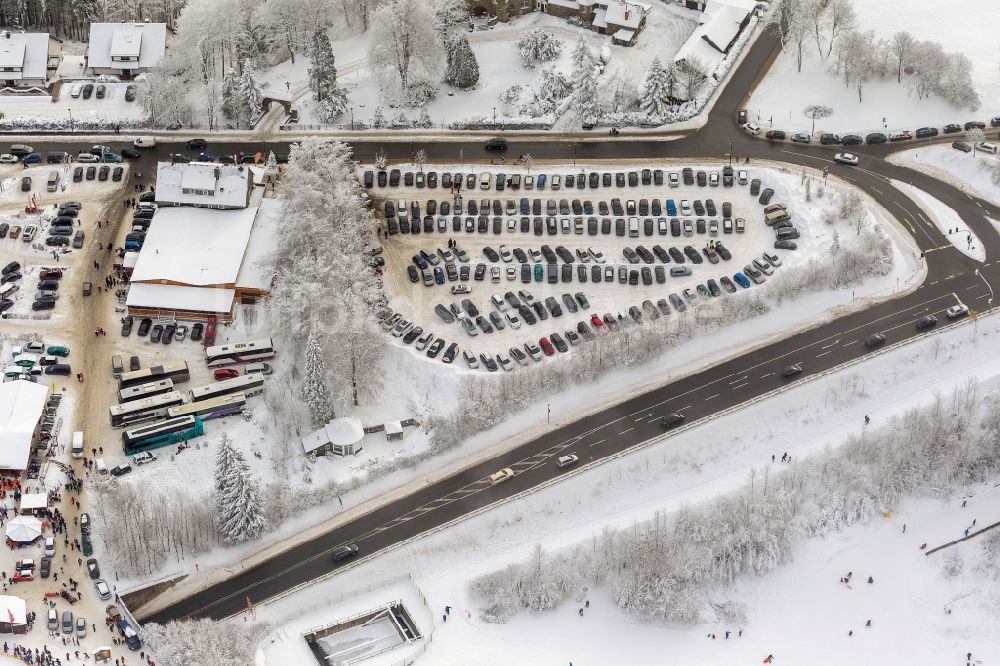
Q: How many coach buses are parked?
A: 7